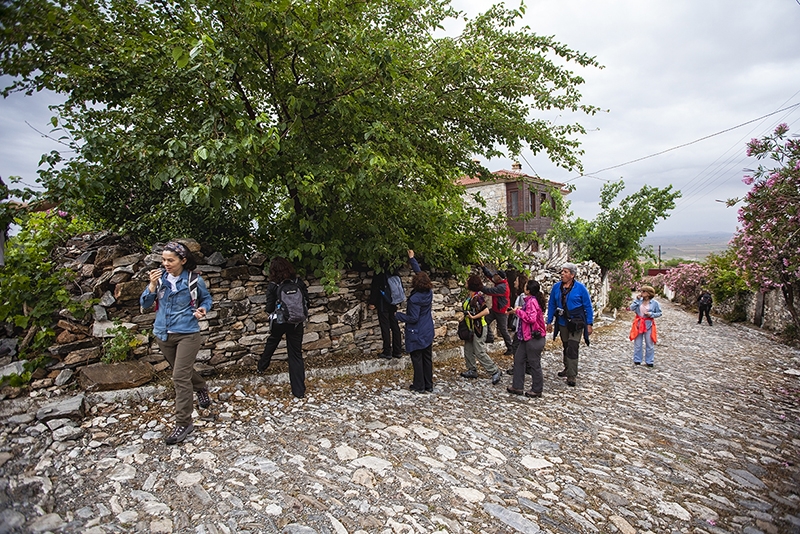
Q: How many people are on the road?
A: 11